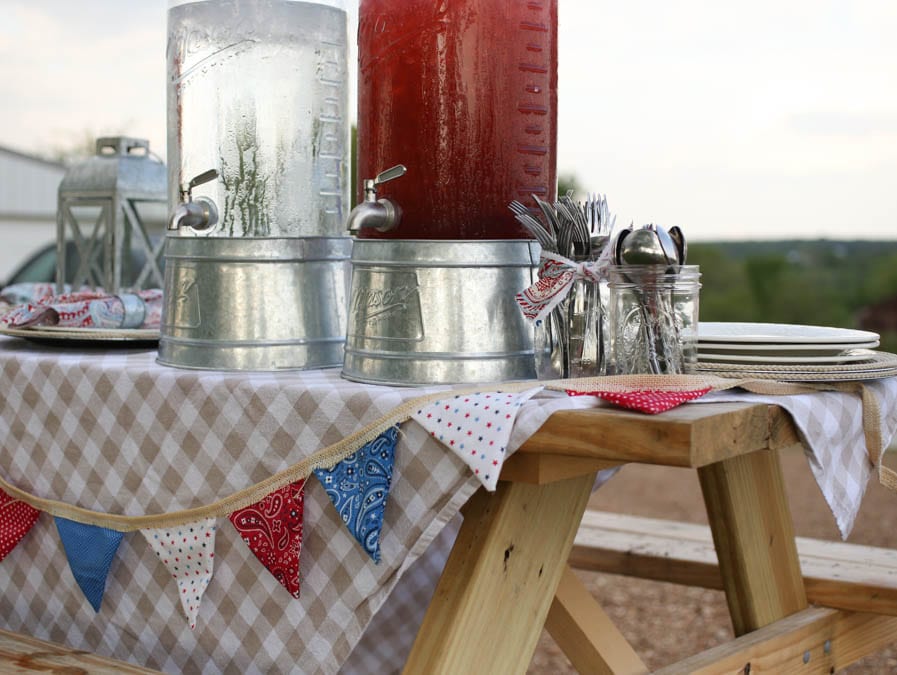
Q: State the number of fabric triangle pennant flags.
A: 7